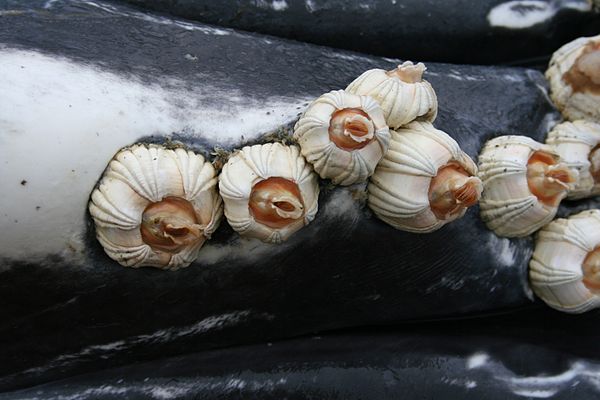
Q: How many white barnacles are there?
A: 9